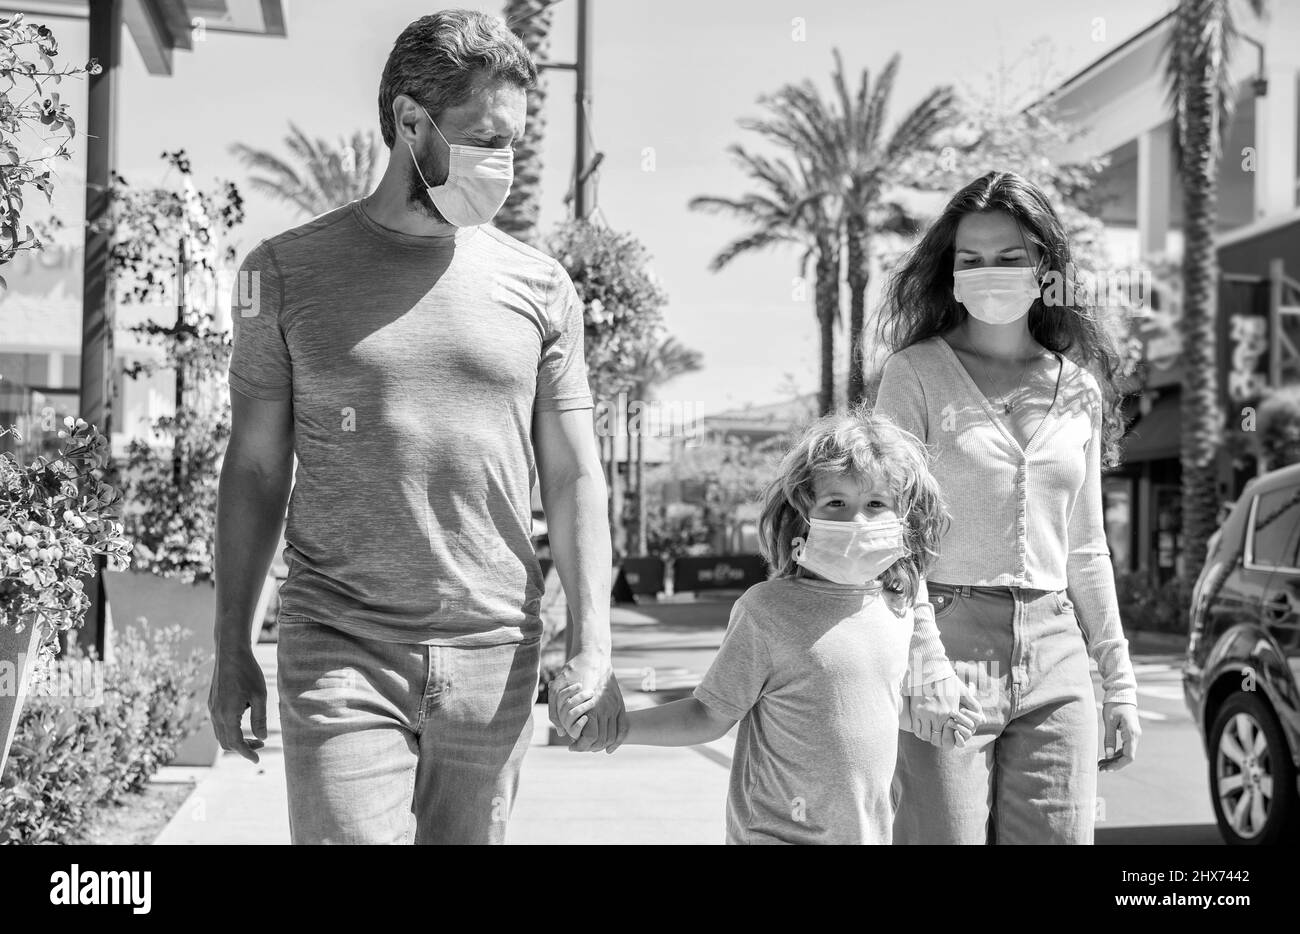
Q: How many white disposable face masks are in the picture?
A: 3